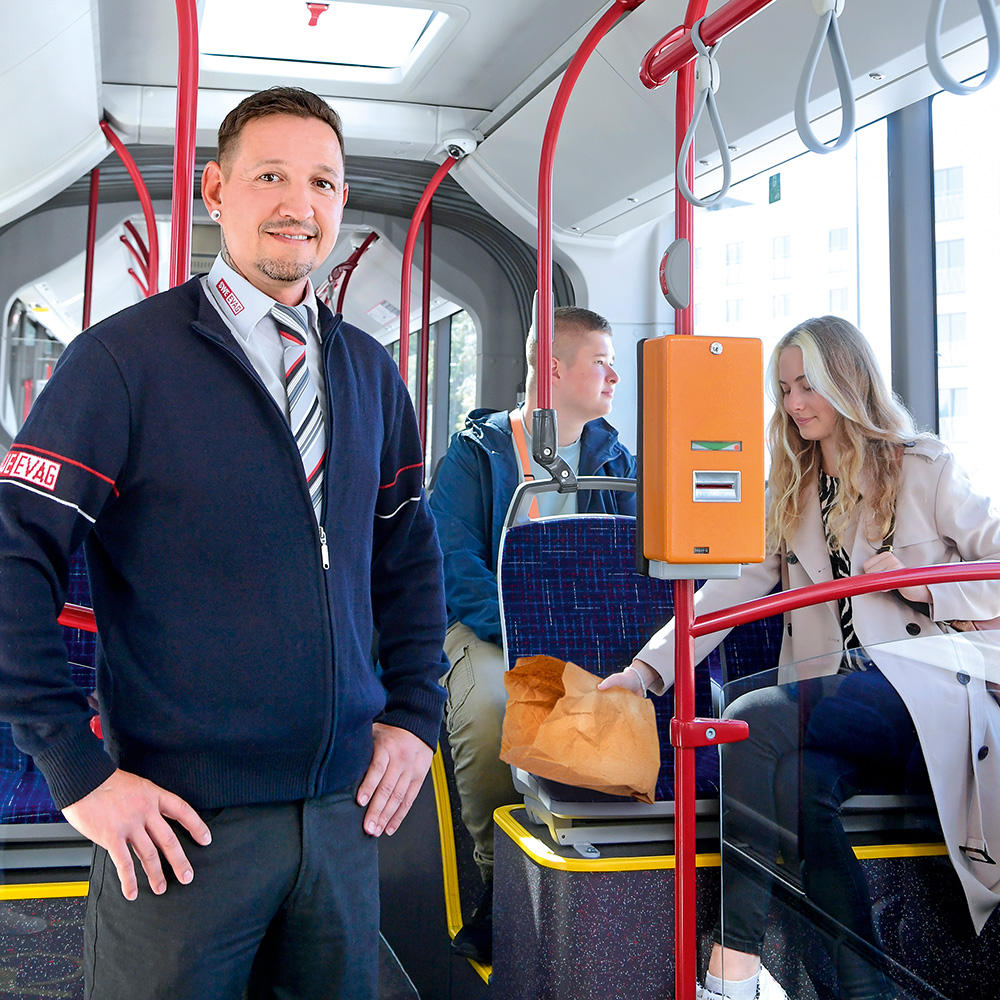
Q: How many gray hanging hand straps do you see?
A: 3